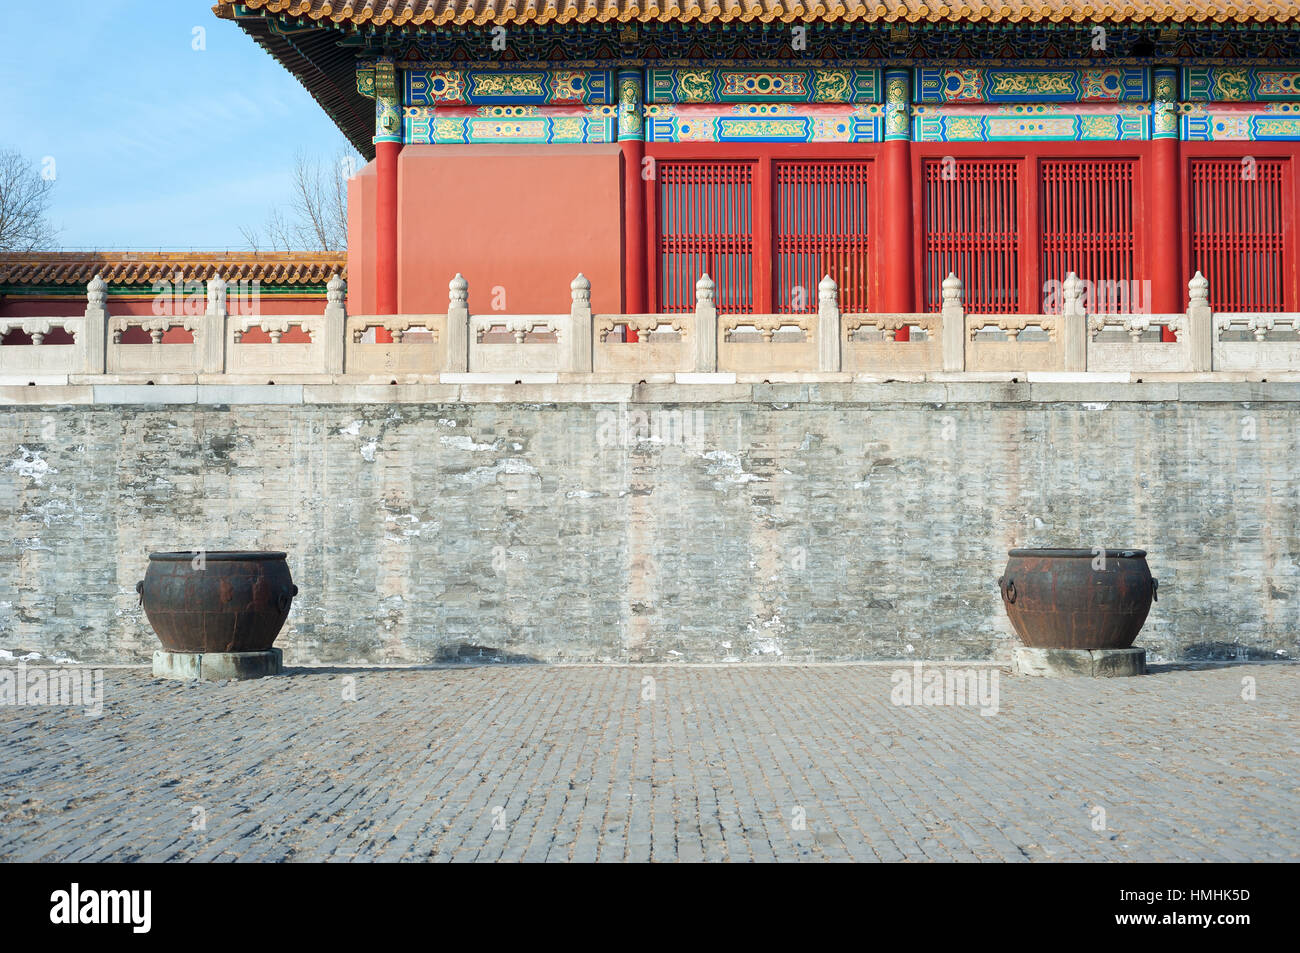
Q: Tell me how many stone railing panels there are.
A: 11